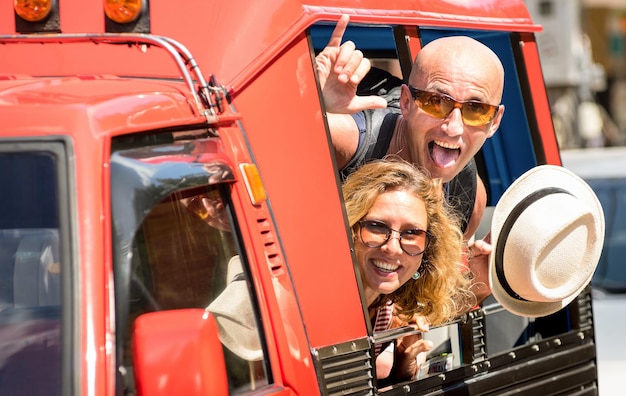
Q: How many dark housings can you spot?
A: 2